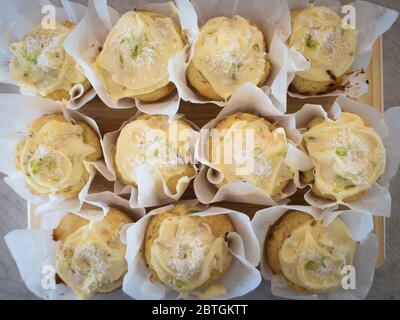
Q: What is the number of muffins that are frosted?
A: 11